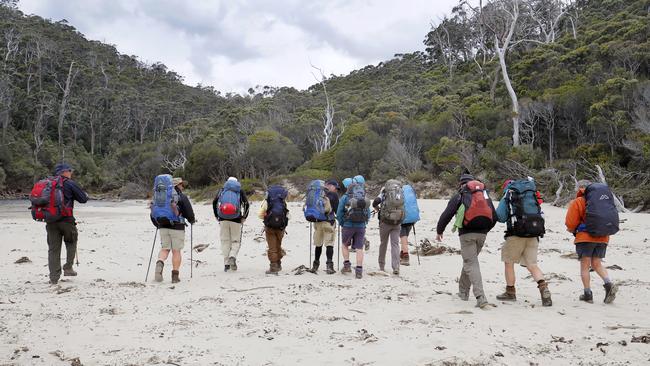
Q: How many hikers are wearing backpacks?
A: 11